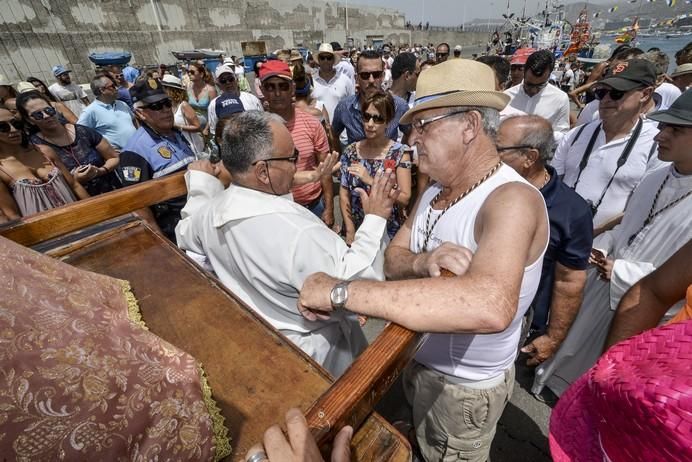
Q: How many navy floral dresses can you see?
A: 1